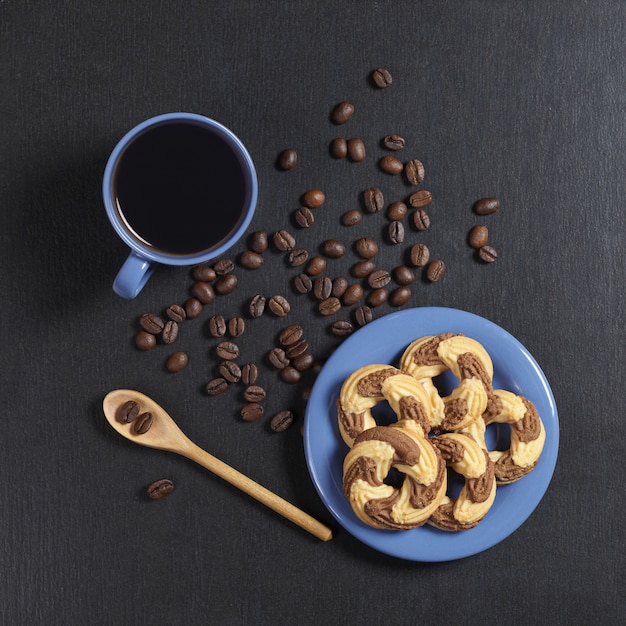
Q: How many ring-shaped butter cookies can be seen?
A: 5